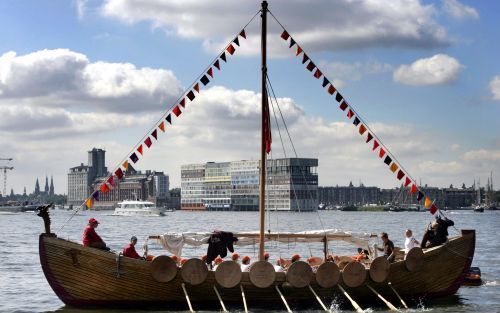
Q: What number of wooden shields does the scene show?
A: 9